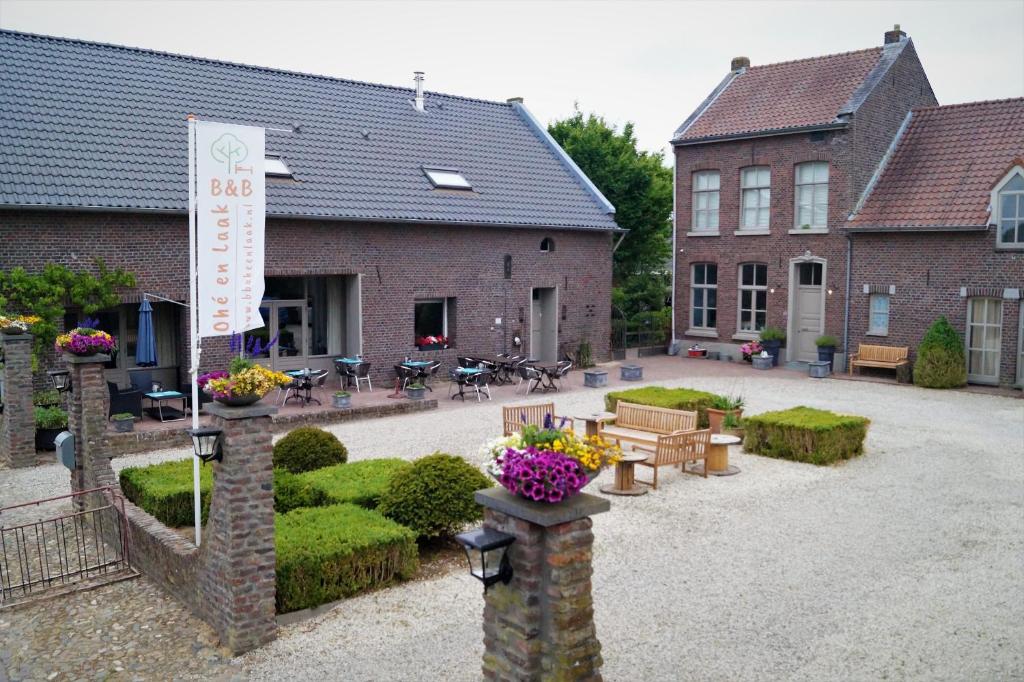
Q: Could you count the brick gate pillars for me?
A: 4